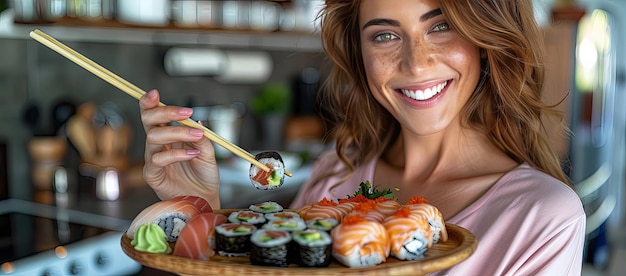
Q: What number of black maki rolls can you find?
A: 9